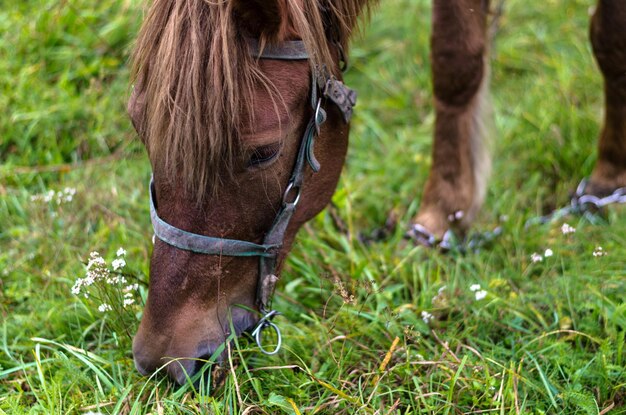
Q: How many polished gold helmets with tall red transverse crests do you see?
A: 0